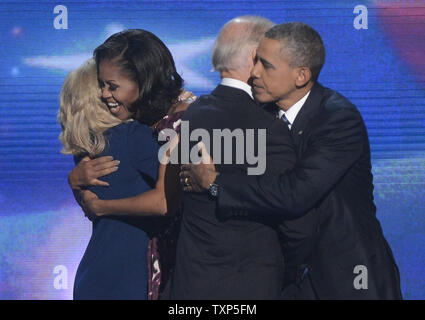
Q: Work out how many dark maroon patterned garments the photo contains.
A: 1